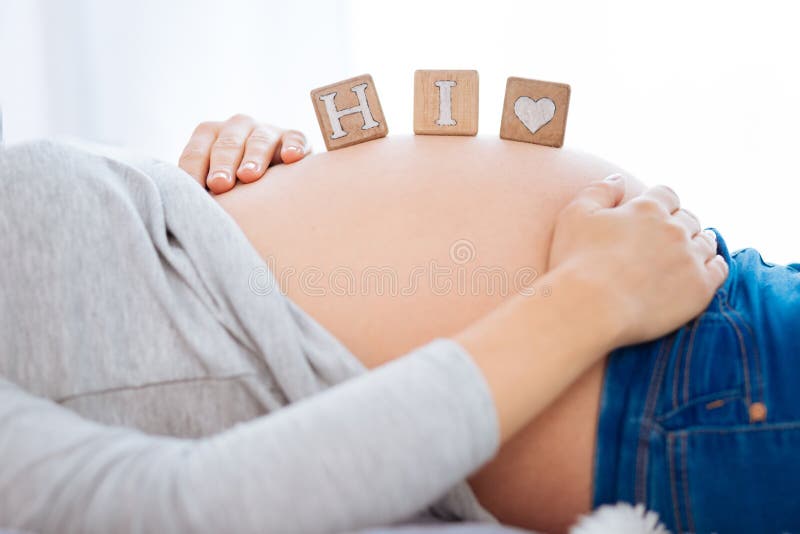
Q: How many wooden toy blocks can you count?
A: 3